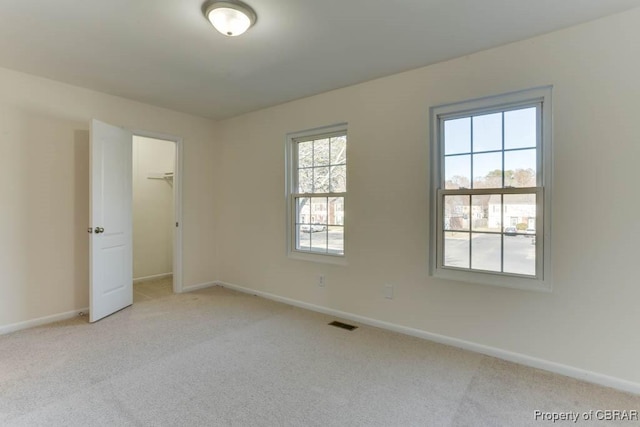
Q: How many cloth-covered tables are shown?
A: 0